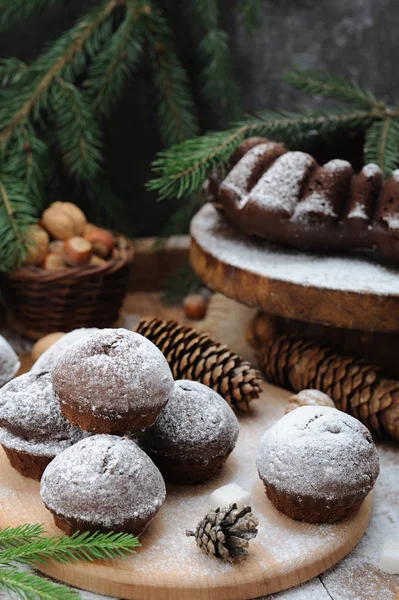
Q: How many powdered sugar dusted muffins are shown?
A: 7